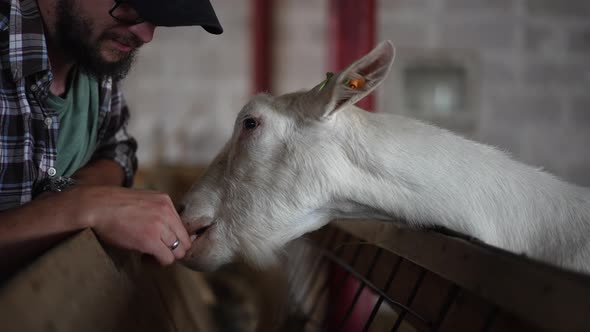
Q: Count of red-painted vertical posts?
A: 2